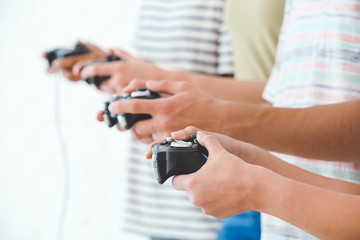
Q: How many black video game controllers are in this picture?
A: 4